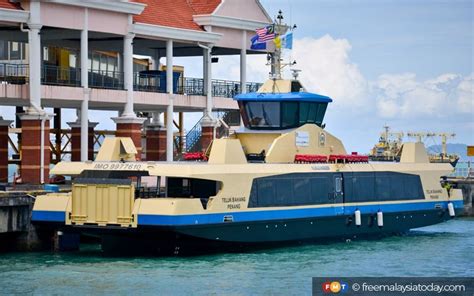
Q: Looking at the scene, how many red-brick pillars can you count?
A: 6